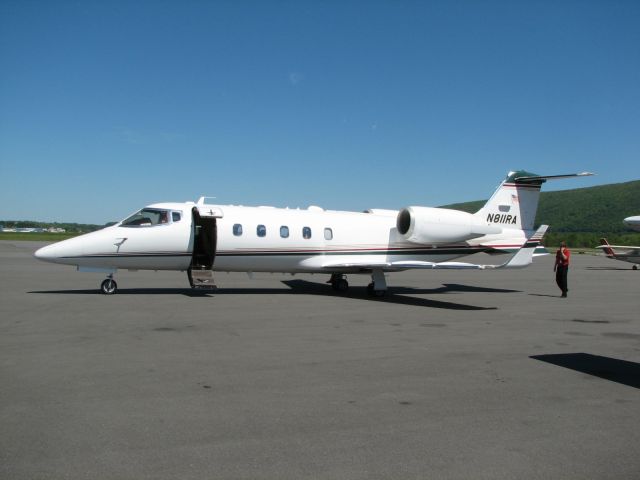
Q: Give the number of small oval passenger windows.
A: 5